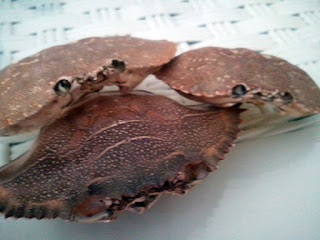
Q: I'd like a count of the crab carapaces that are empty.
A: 3